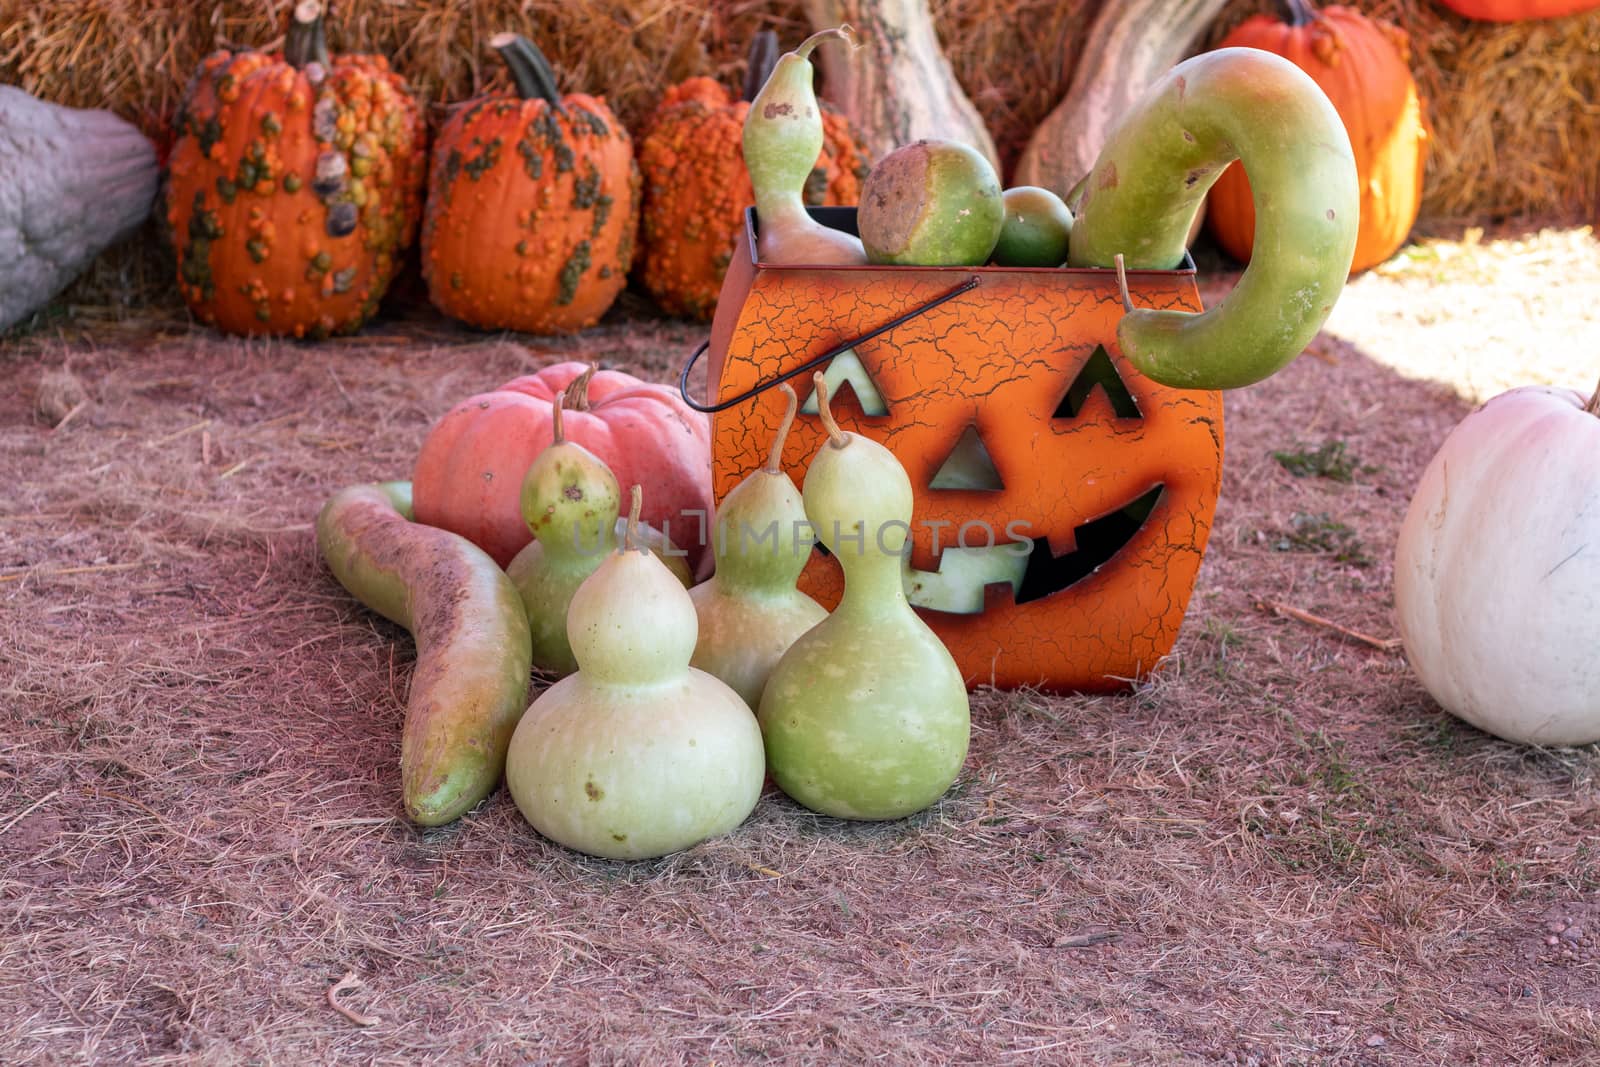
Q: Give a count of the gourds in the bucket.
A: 4